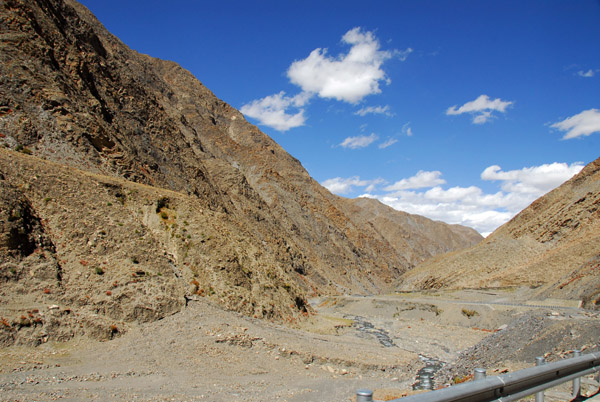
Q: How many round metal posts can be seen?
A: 4